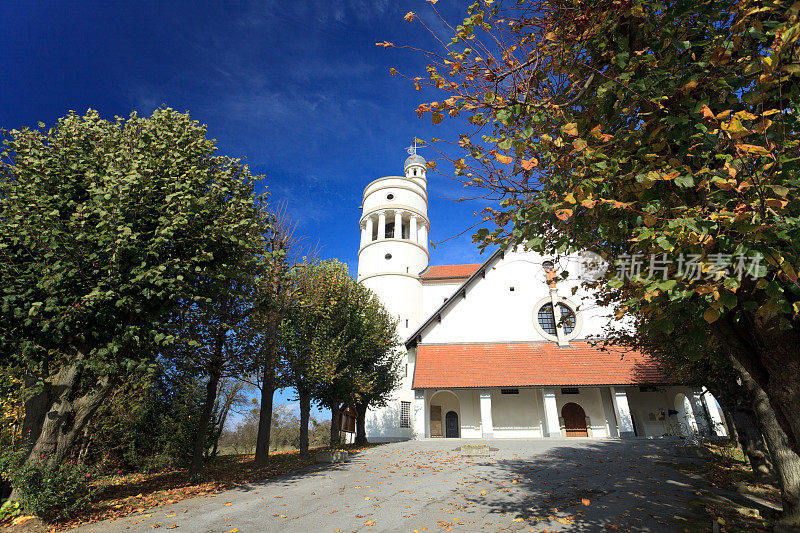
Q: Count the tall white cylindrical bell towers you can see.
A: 1